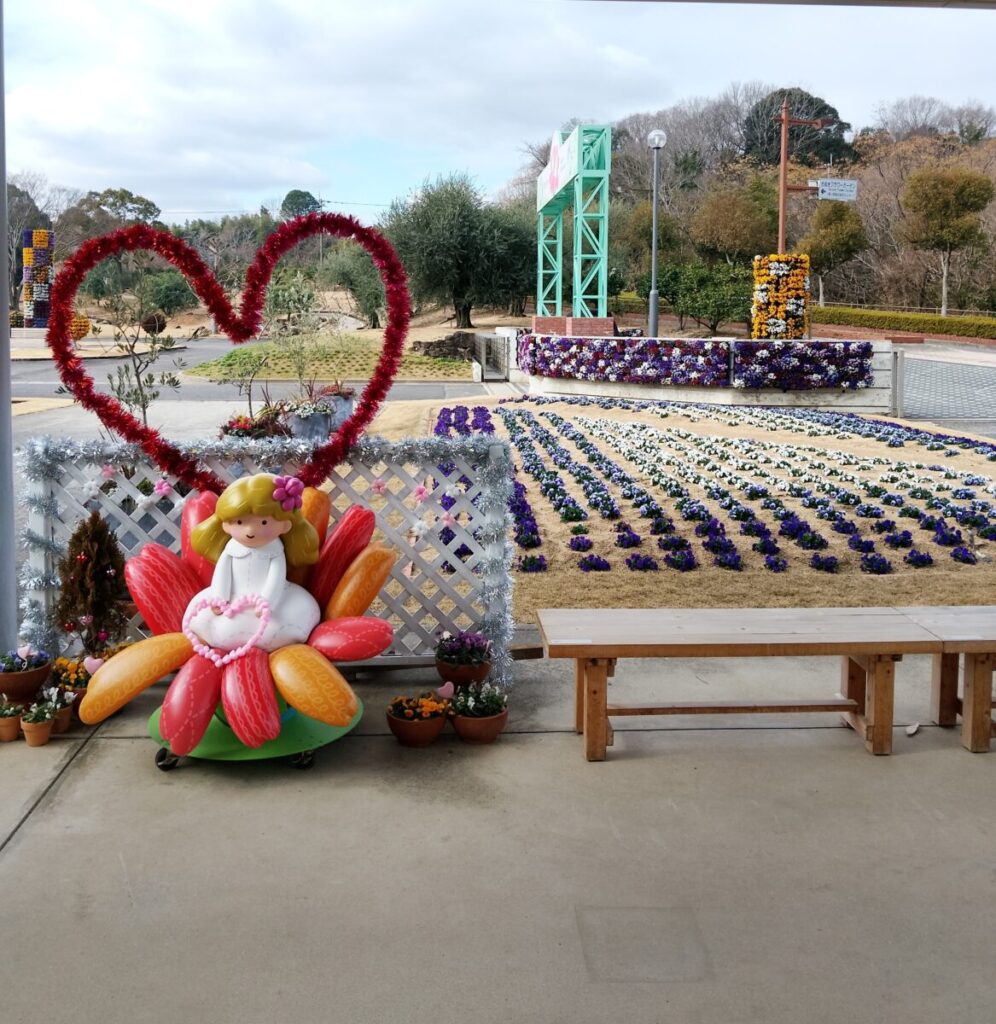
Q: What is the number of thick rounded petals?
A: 10